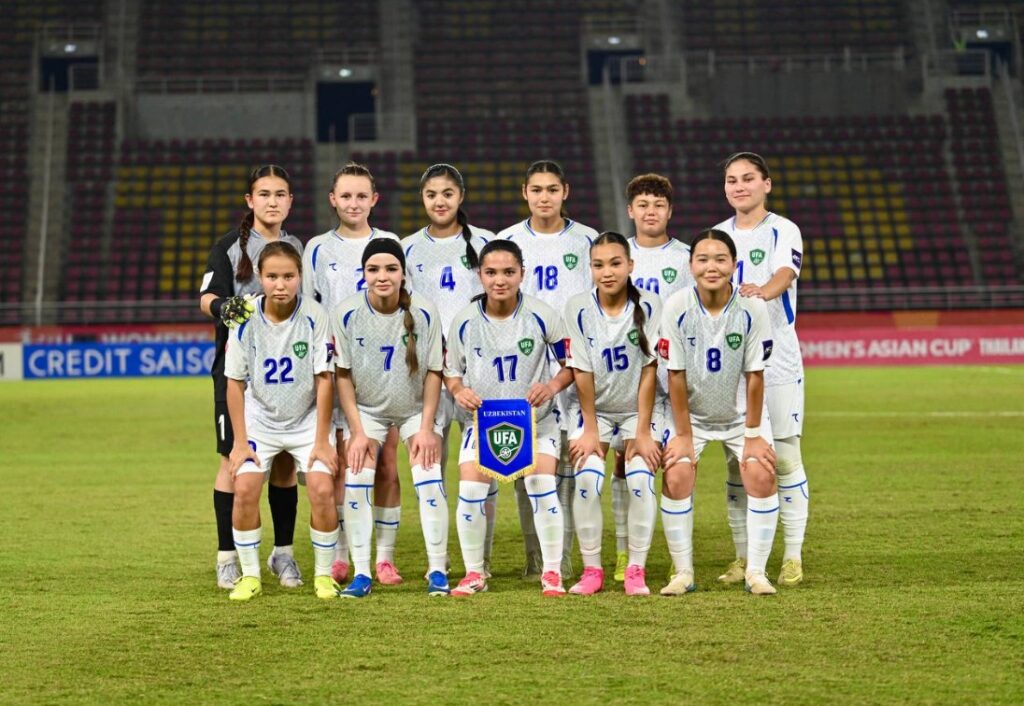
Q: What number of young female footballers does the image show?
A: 11